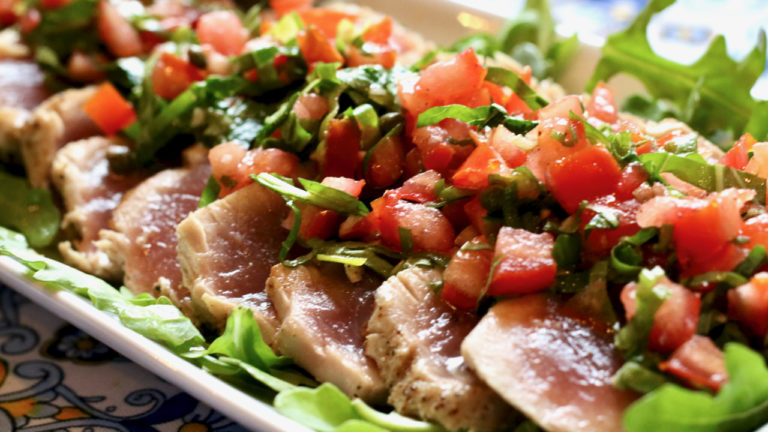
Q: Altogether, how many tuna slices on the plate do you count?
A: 8